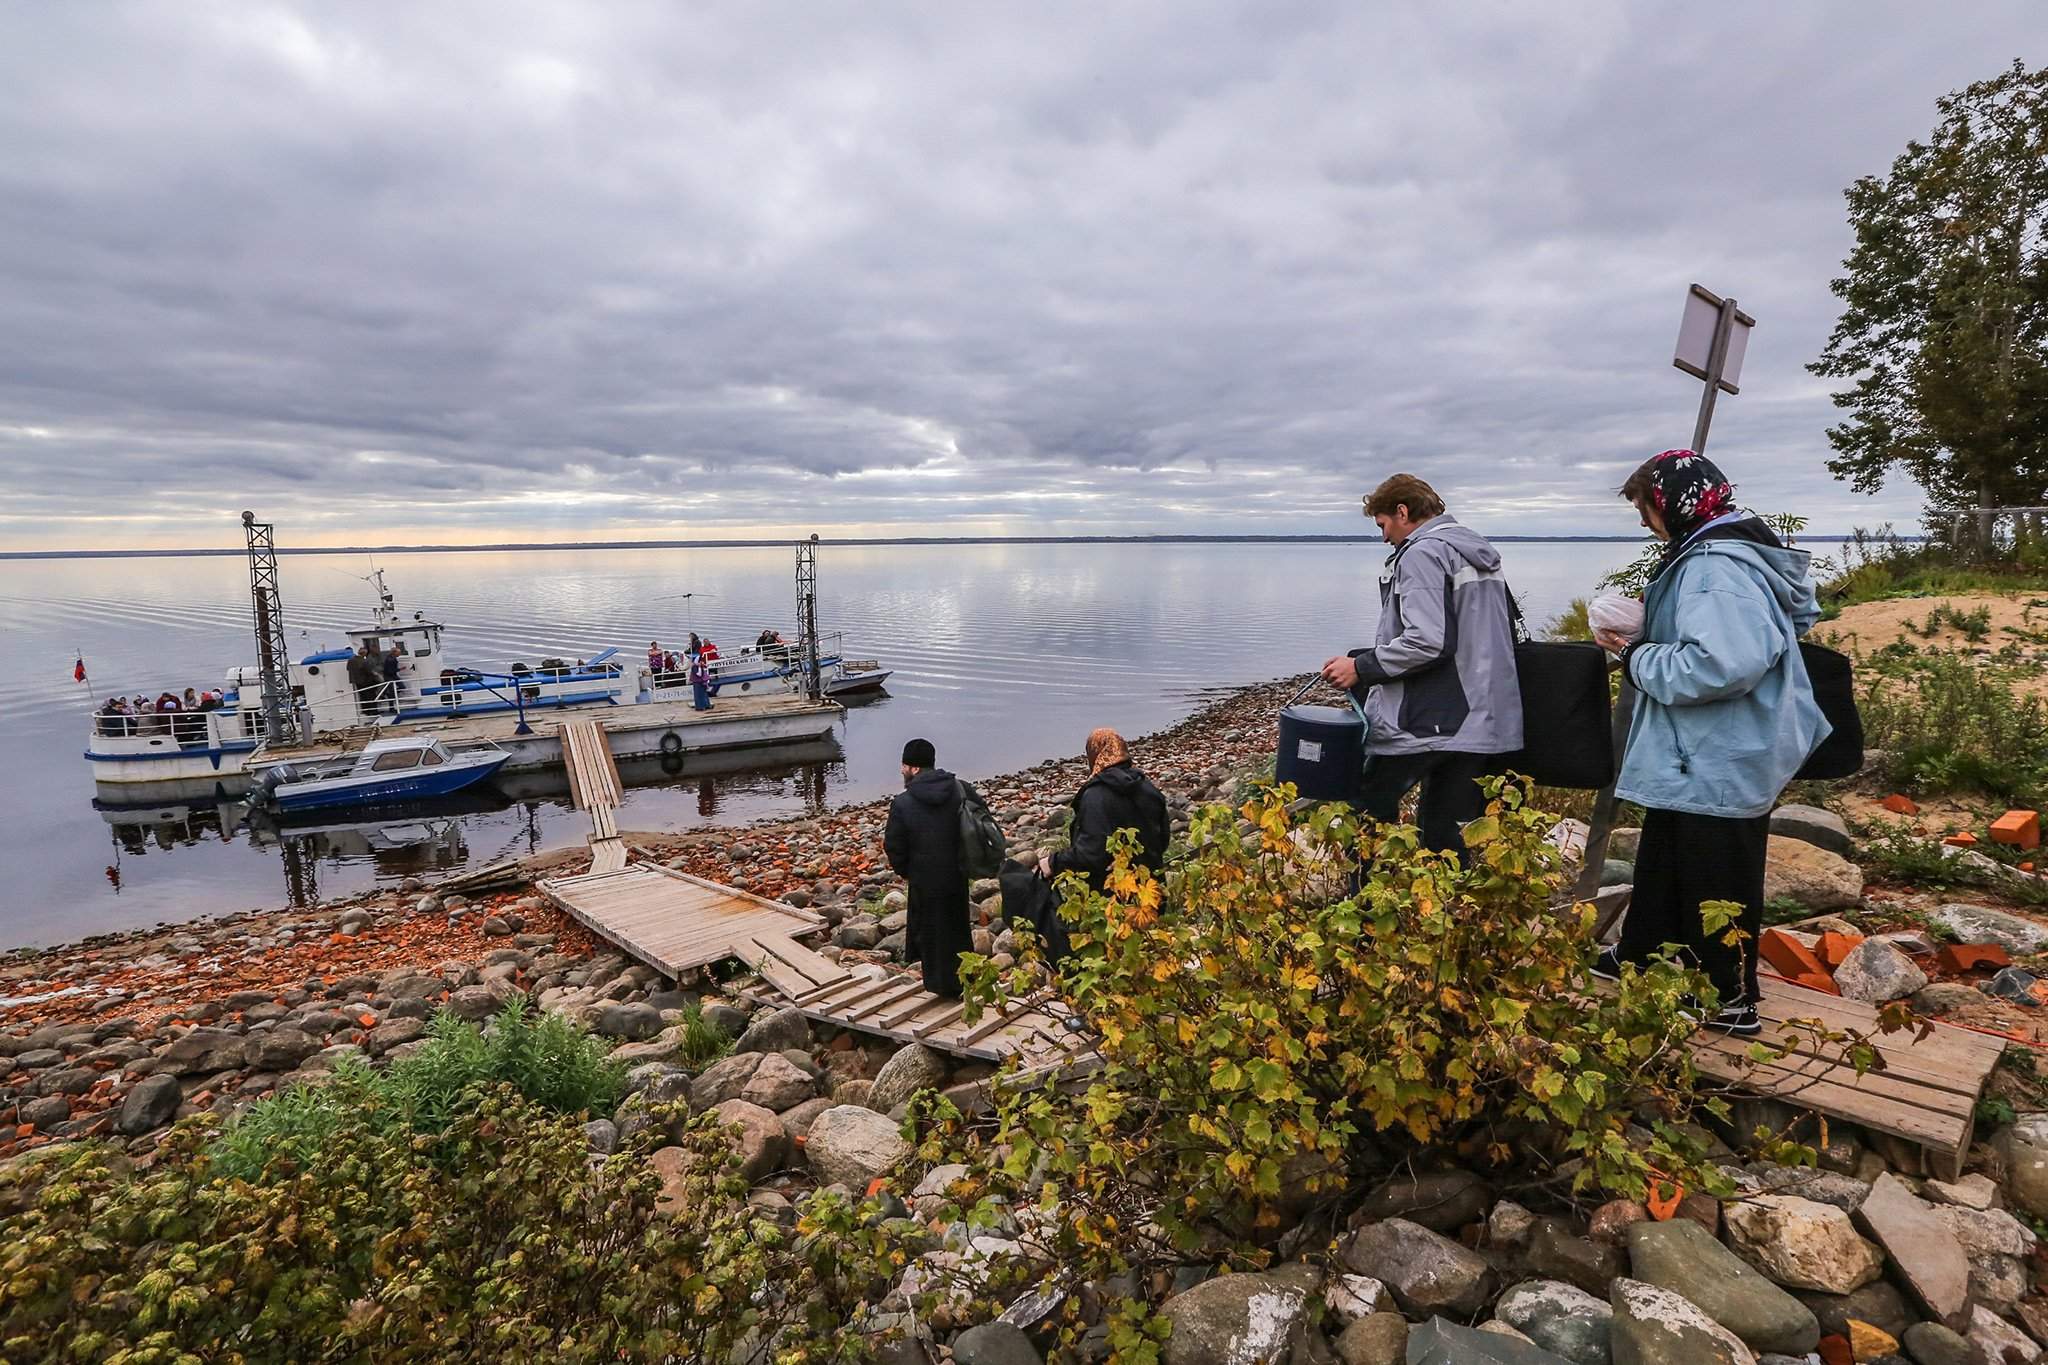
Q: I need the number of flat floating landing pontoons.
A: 1